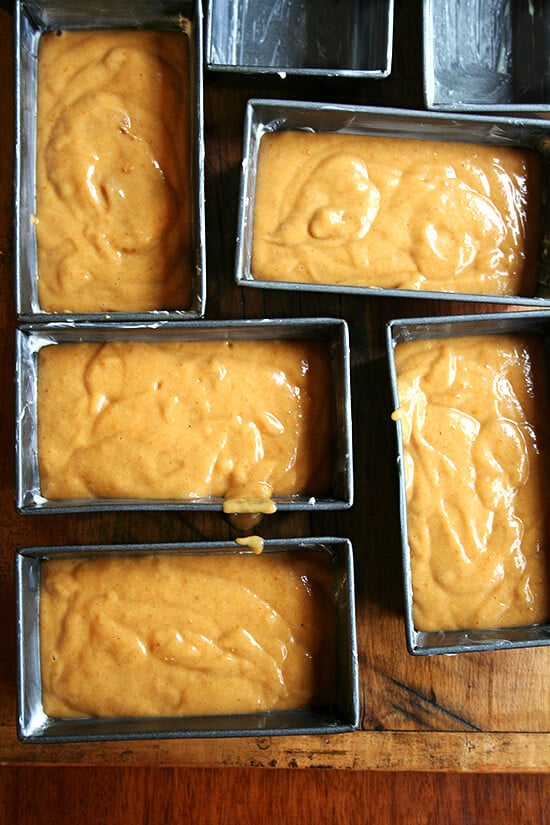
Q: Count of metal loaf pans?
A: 7